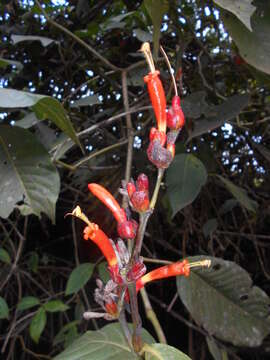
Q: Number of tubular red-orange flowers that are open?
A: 3